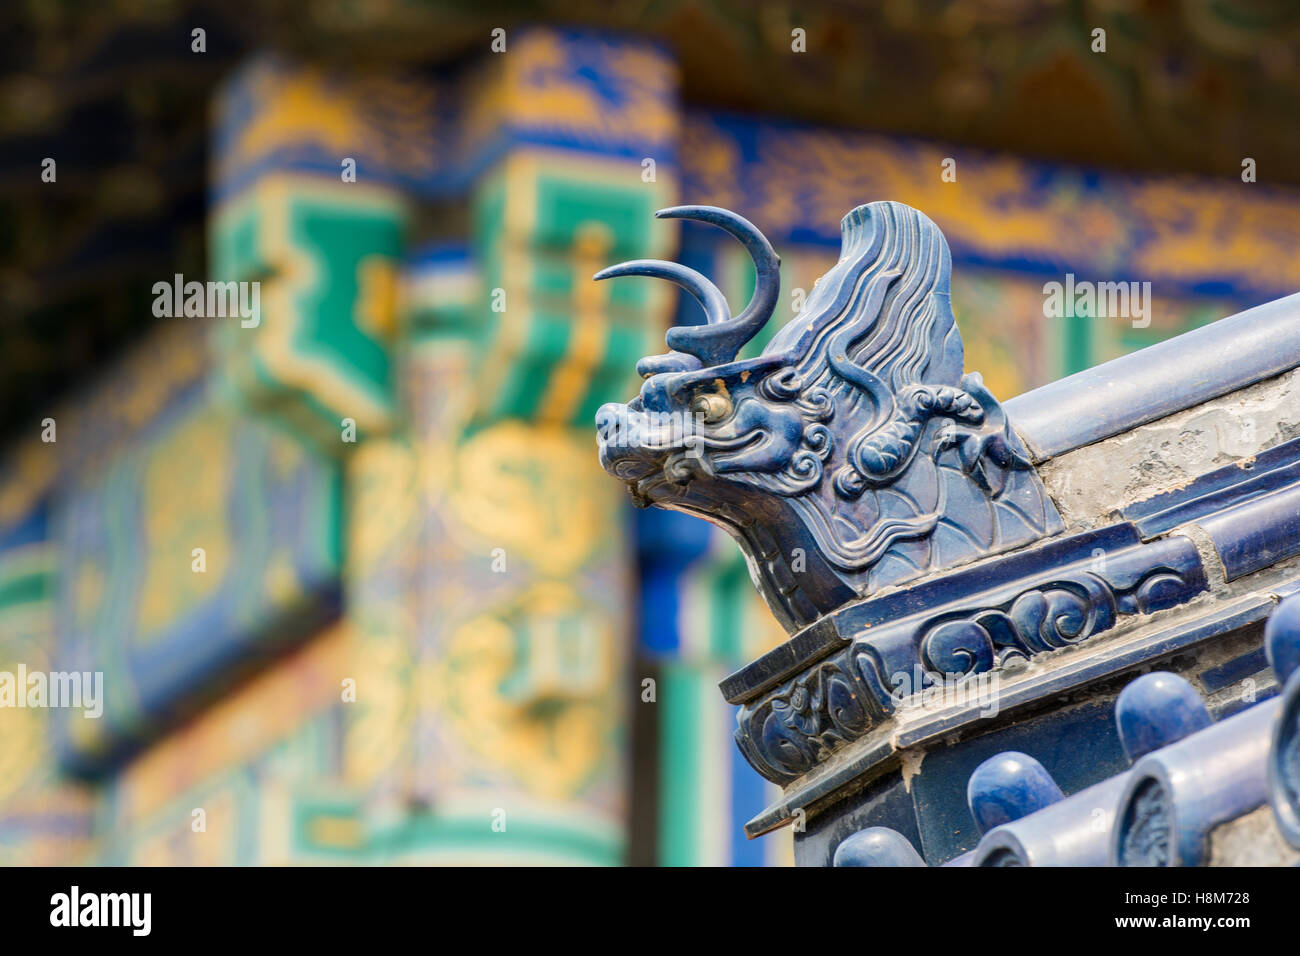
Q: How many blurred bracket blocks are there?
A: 2